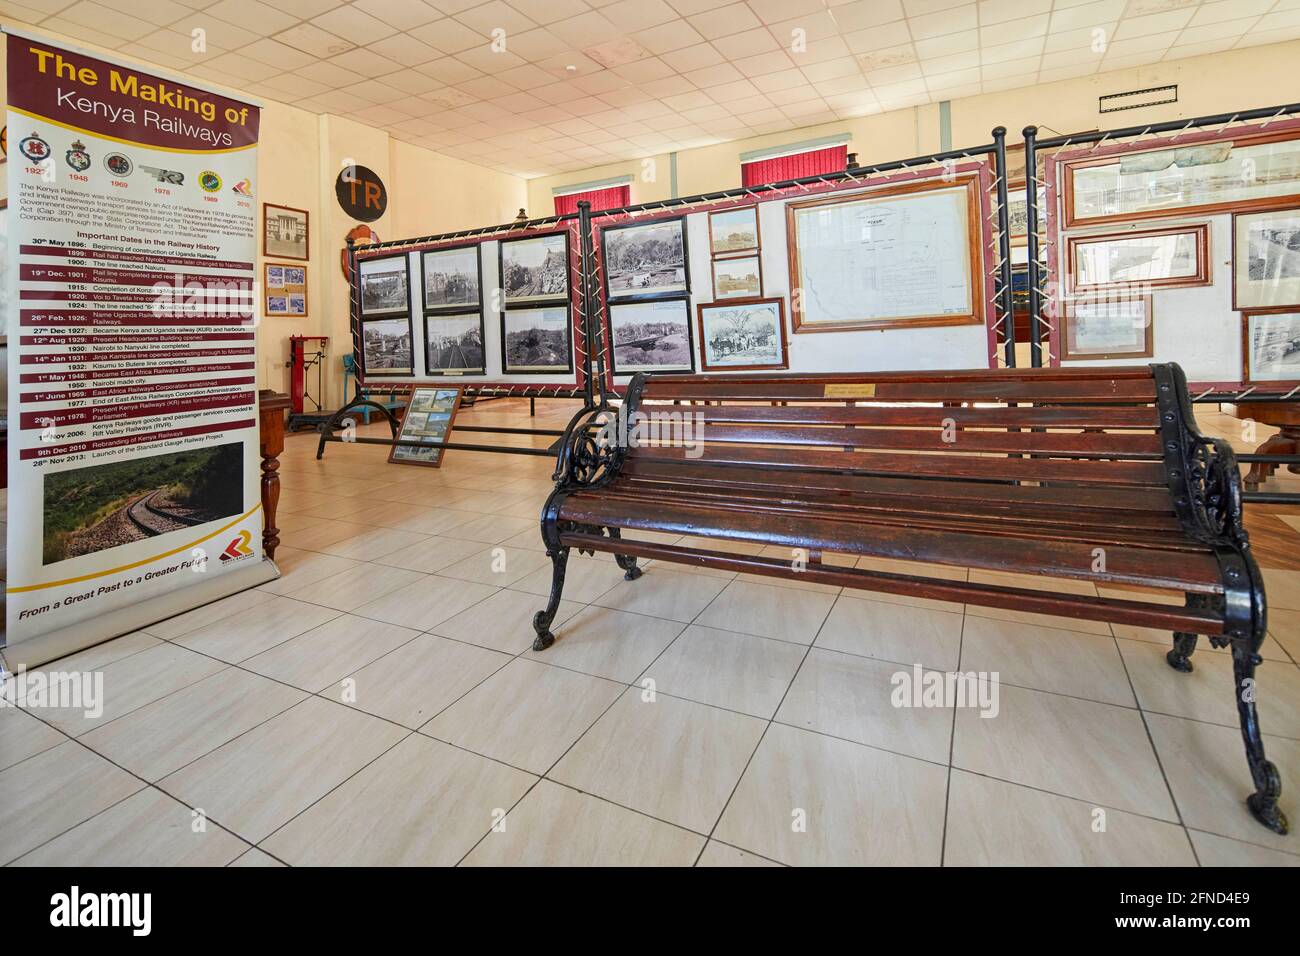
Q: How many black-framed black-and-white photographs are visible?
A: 8